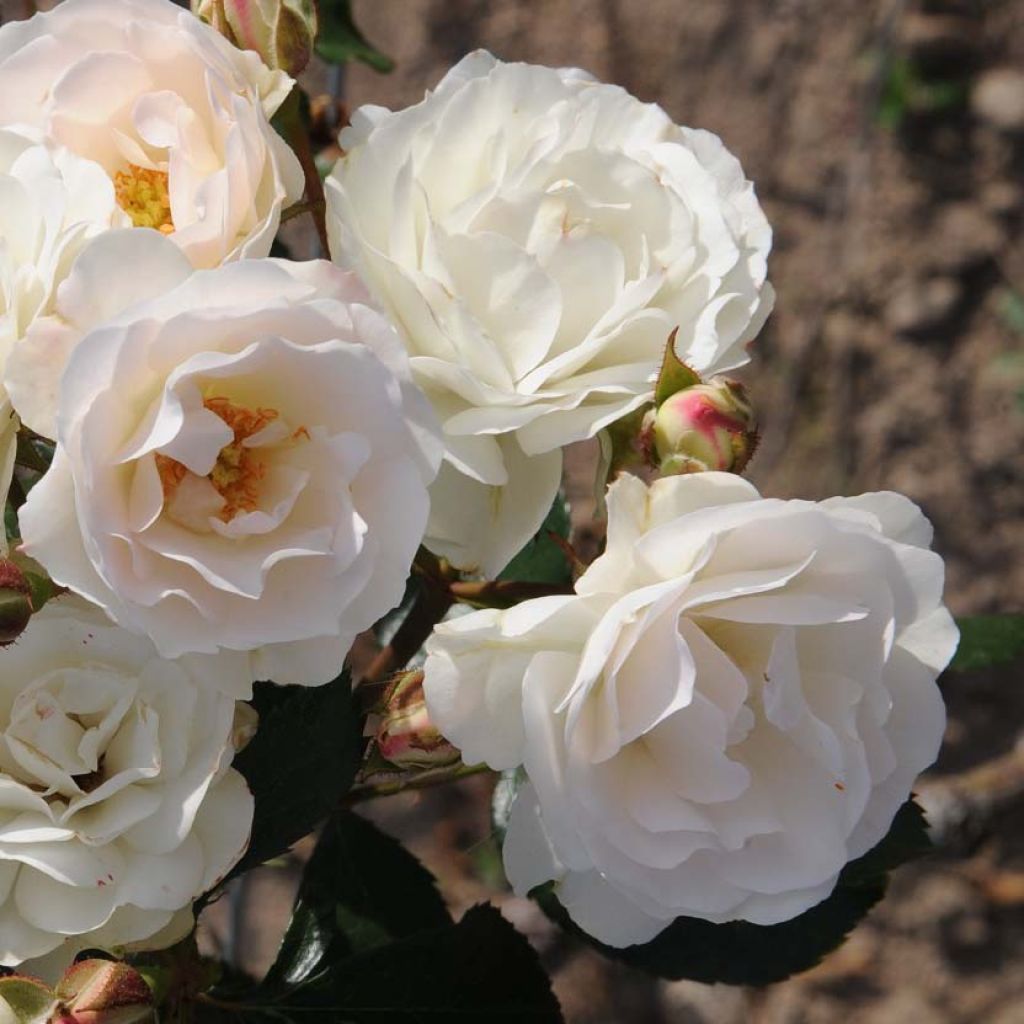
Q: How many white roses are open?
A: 6